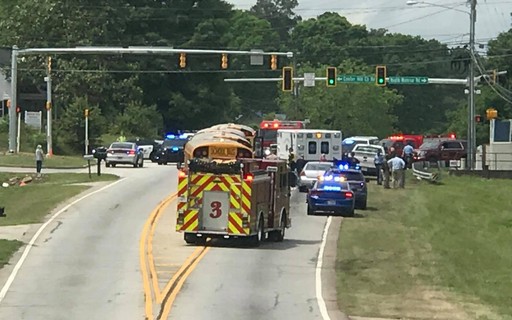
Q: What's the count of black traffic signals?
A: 3